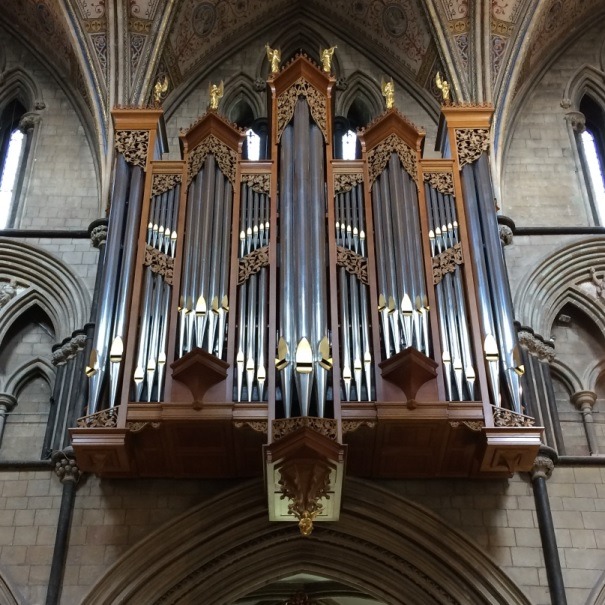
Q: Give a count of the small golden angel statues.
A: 6